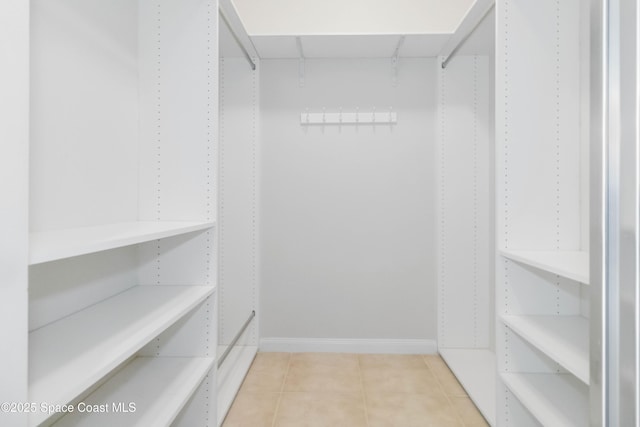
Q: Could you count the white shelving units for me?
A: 2